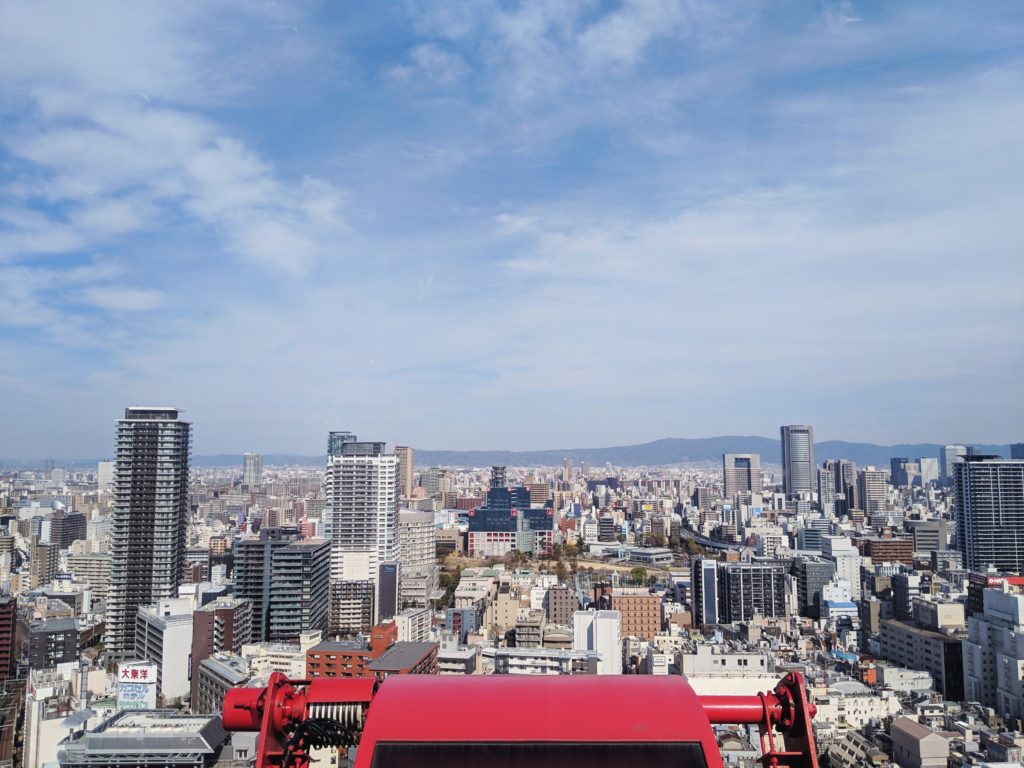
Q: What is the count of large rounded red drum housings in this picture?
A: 1